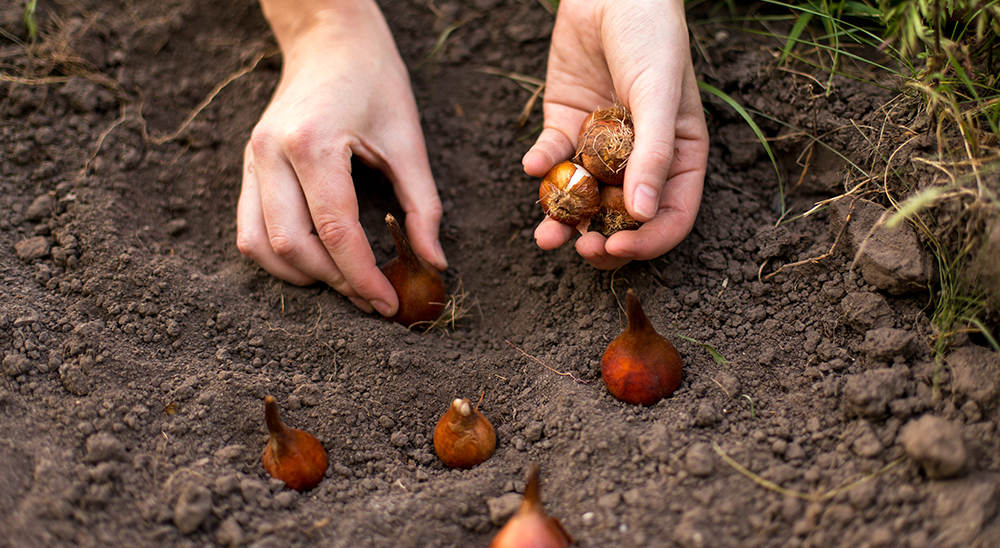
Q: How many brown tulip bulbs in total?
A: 8